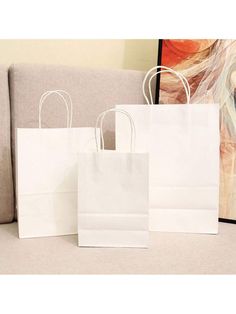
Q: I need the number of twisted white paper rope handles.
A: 6